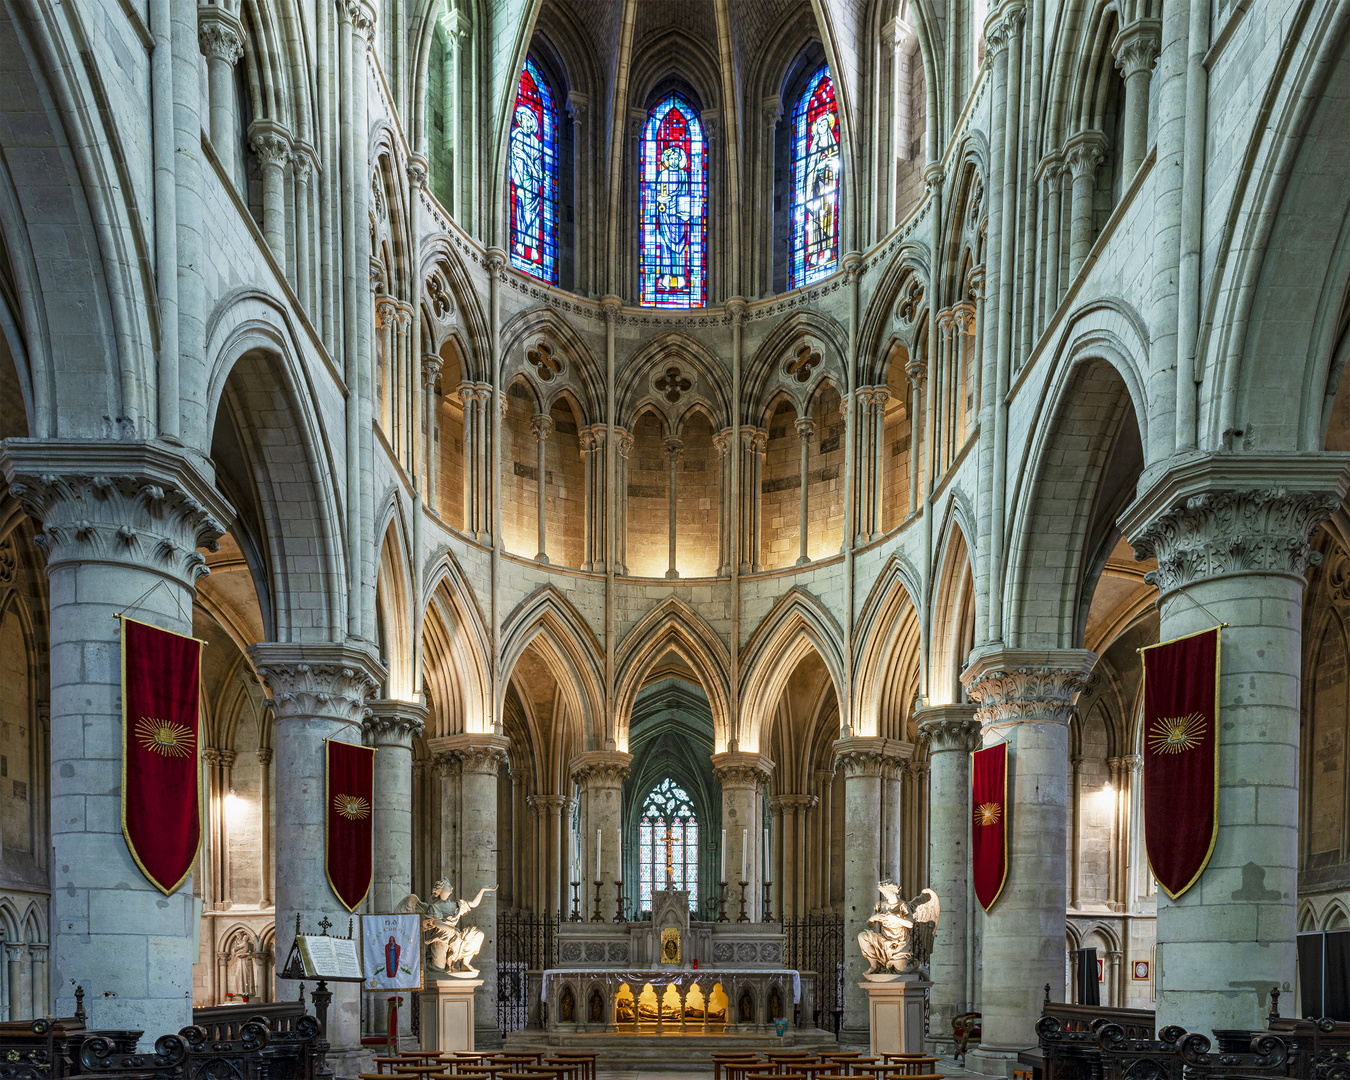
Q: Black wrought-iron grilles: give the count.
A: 2